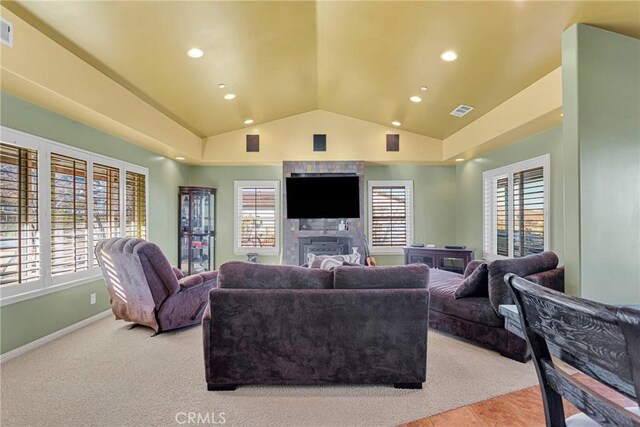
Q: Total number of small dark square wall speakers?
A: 3